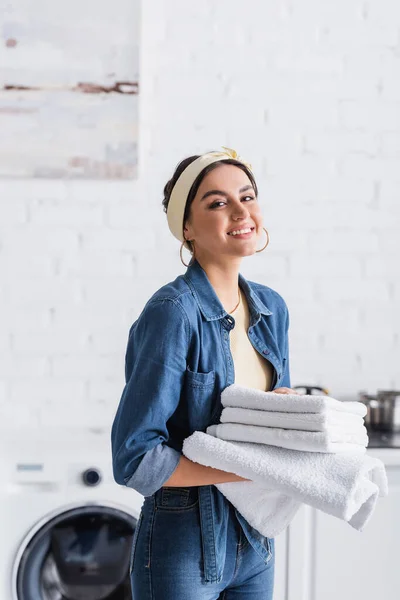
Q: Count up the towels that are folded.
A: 3